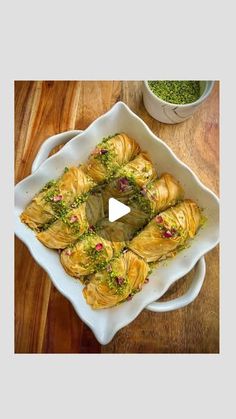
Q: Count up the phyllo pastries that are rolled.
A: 8